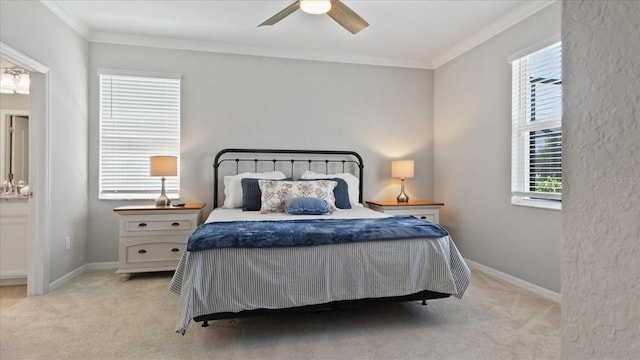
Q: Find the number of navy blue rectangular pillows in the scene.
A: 2